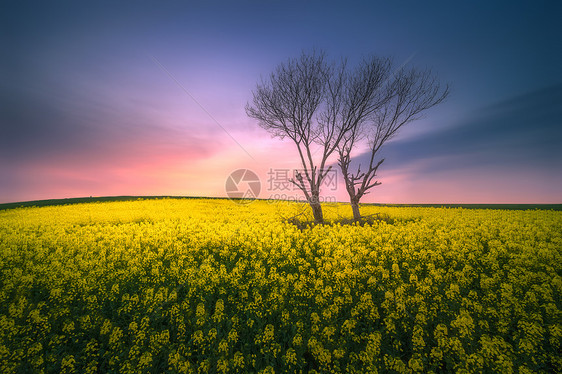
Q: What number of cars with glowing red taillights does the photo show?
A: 0